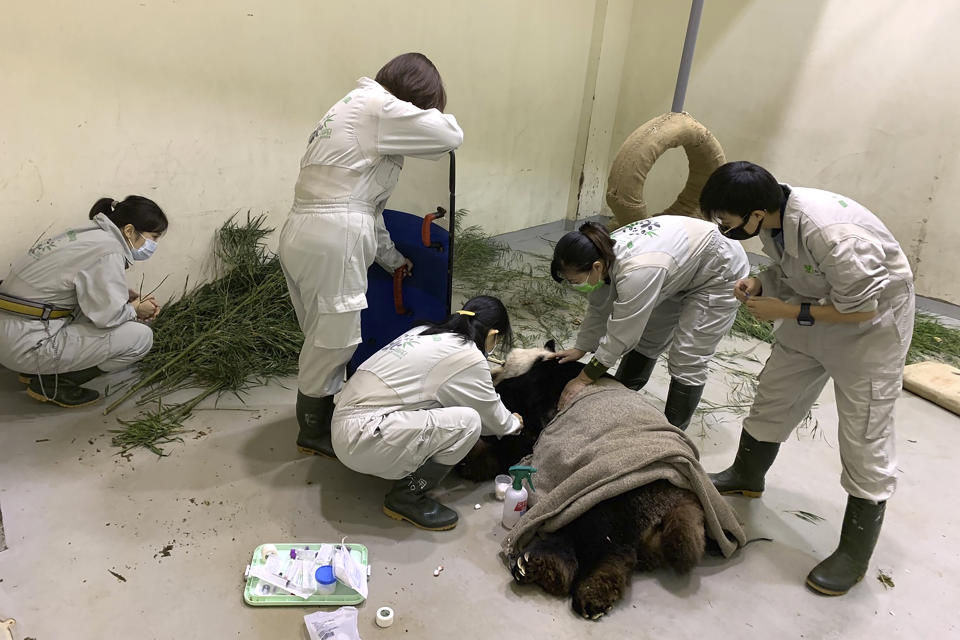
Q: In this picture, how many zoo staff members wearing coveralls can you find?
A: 5